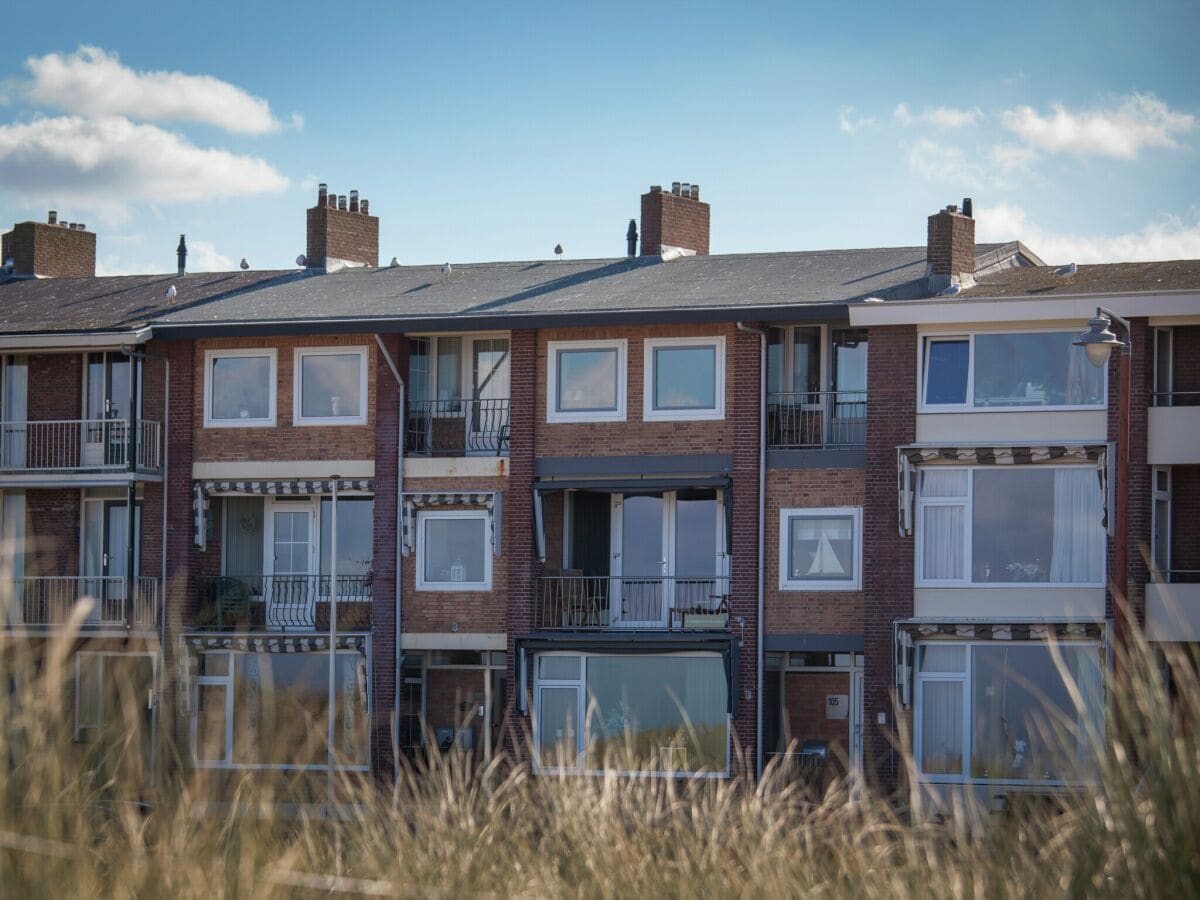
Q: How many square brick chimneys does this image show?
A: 4